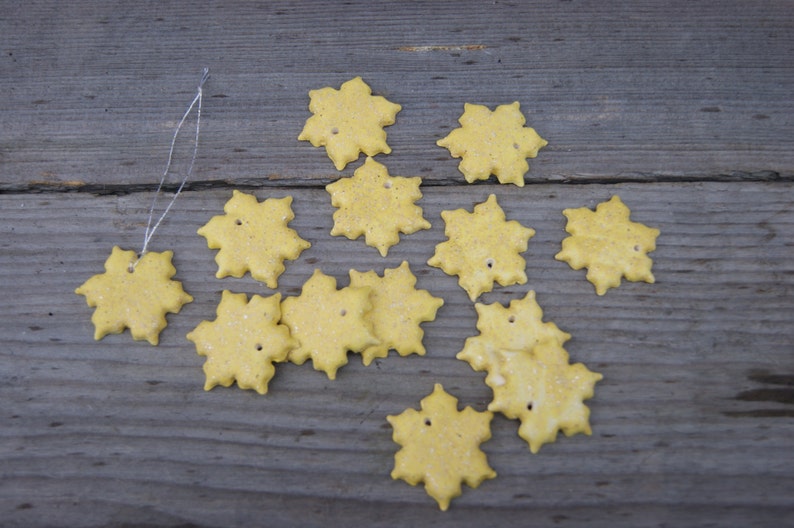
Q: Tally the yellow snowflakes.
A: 13